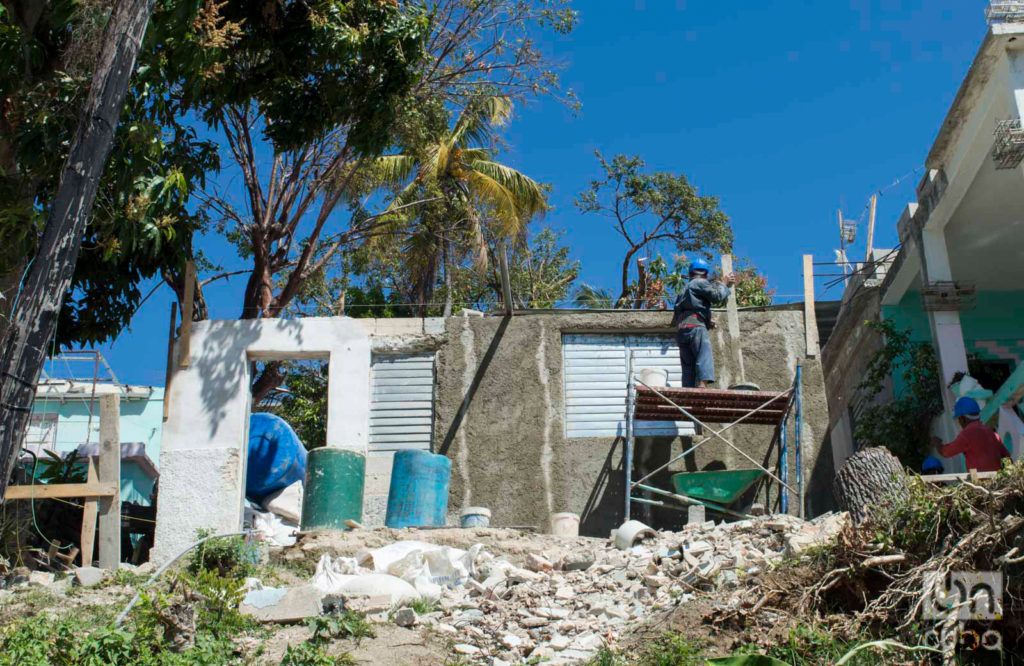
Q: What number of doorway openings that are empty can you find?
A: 1